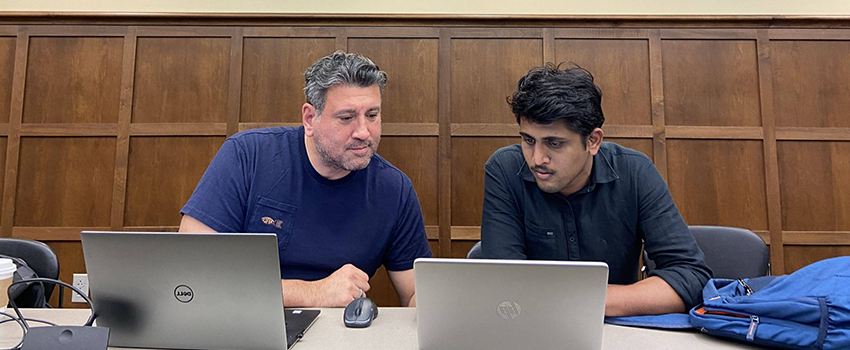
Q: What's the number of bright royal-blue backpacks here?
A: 1